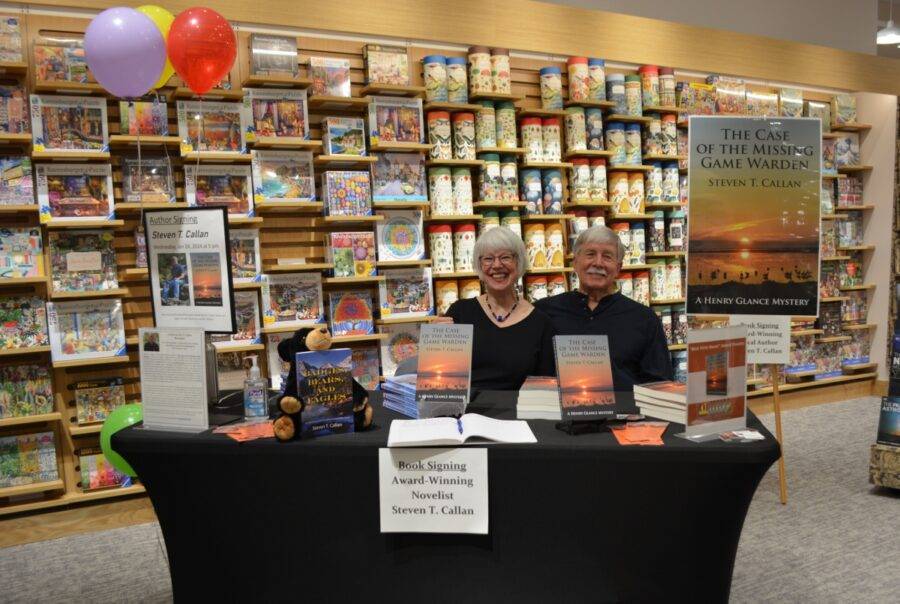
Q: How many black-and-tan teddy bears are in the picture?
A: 1